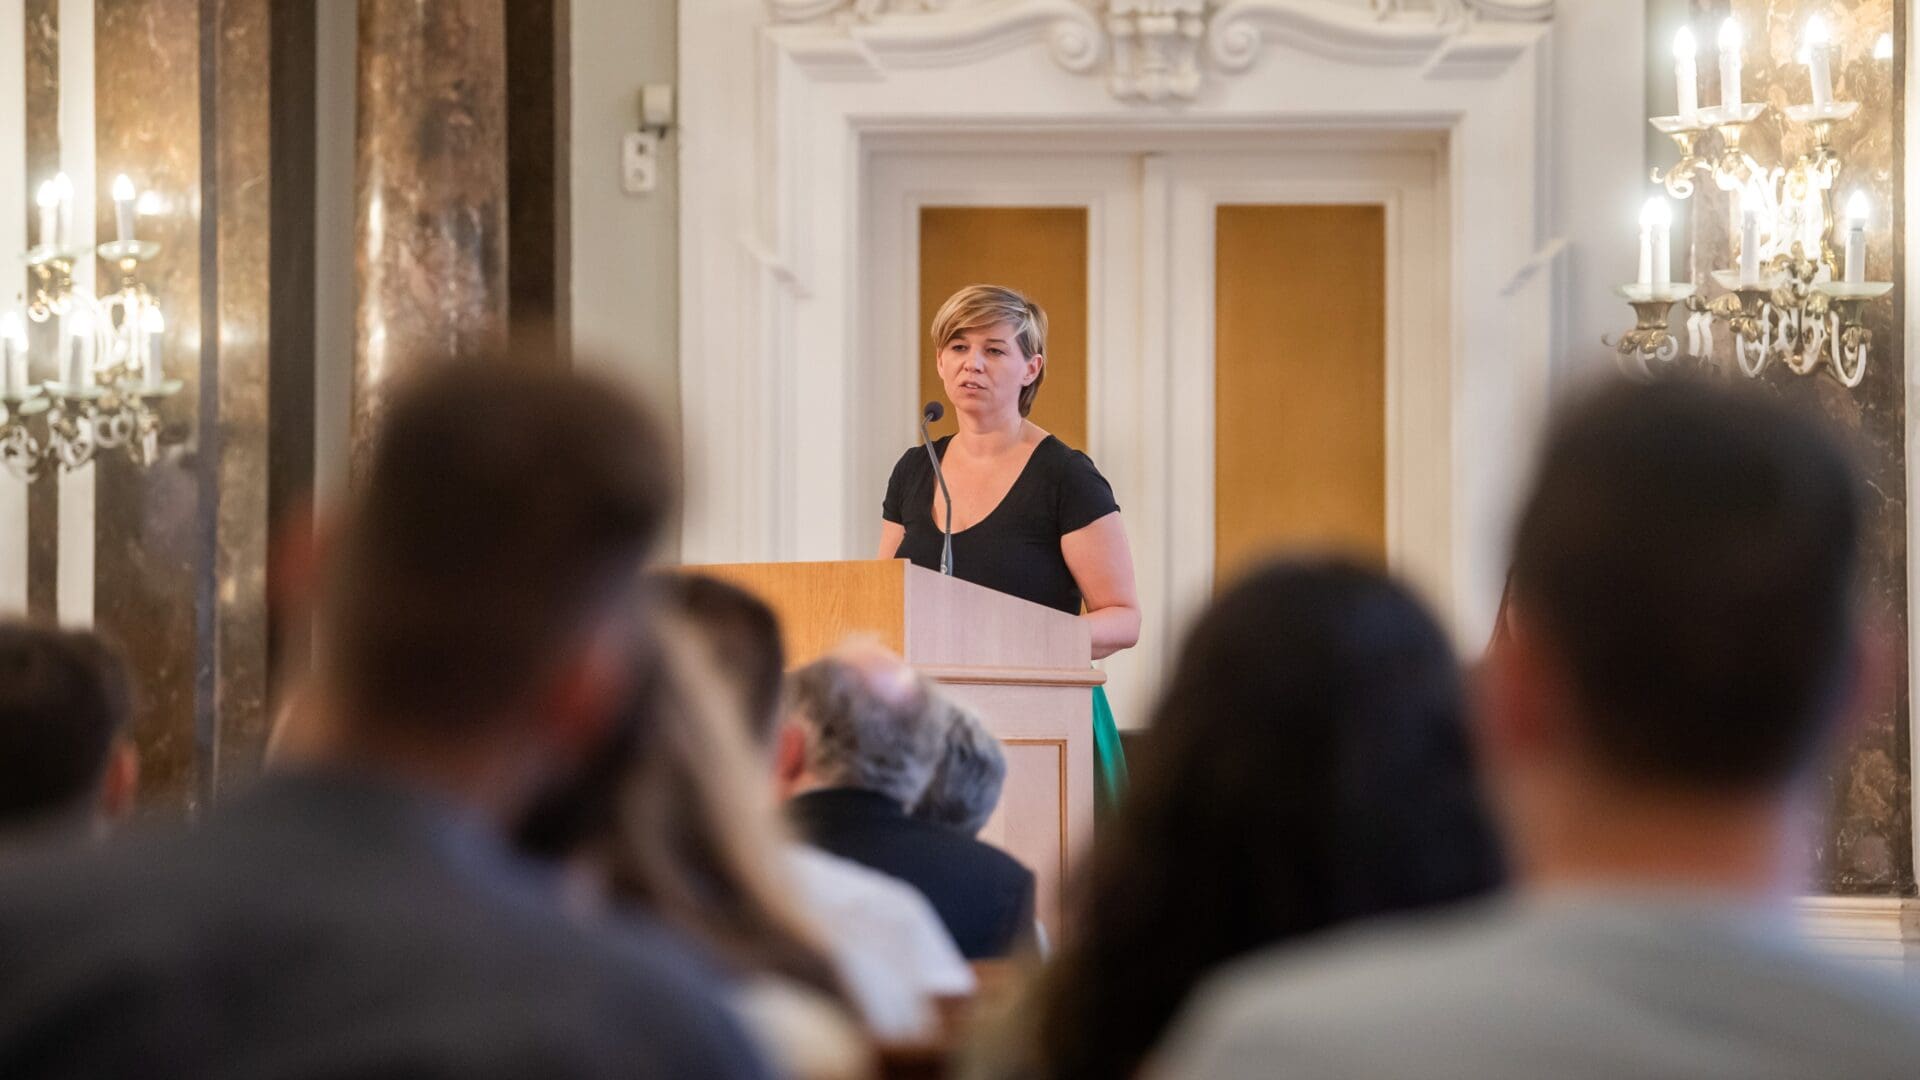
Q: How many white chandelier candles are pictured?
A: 14